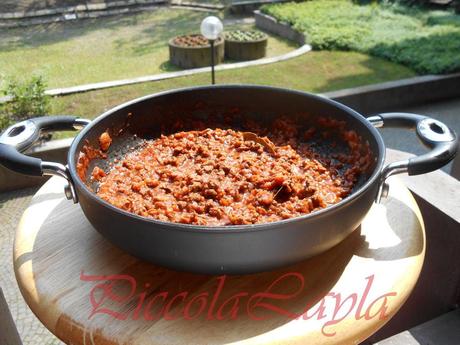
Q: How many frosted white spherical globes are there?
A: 1